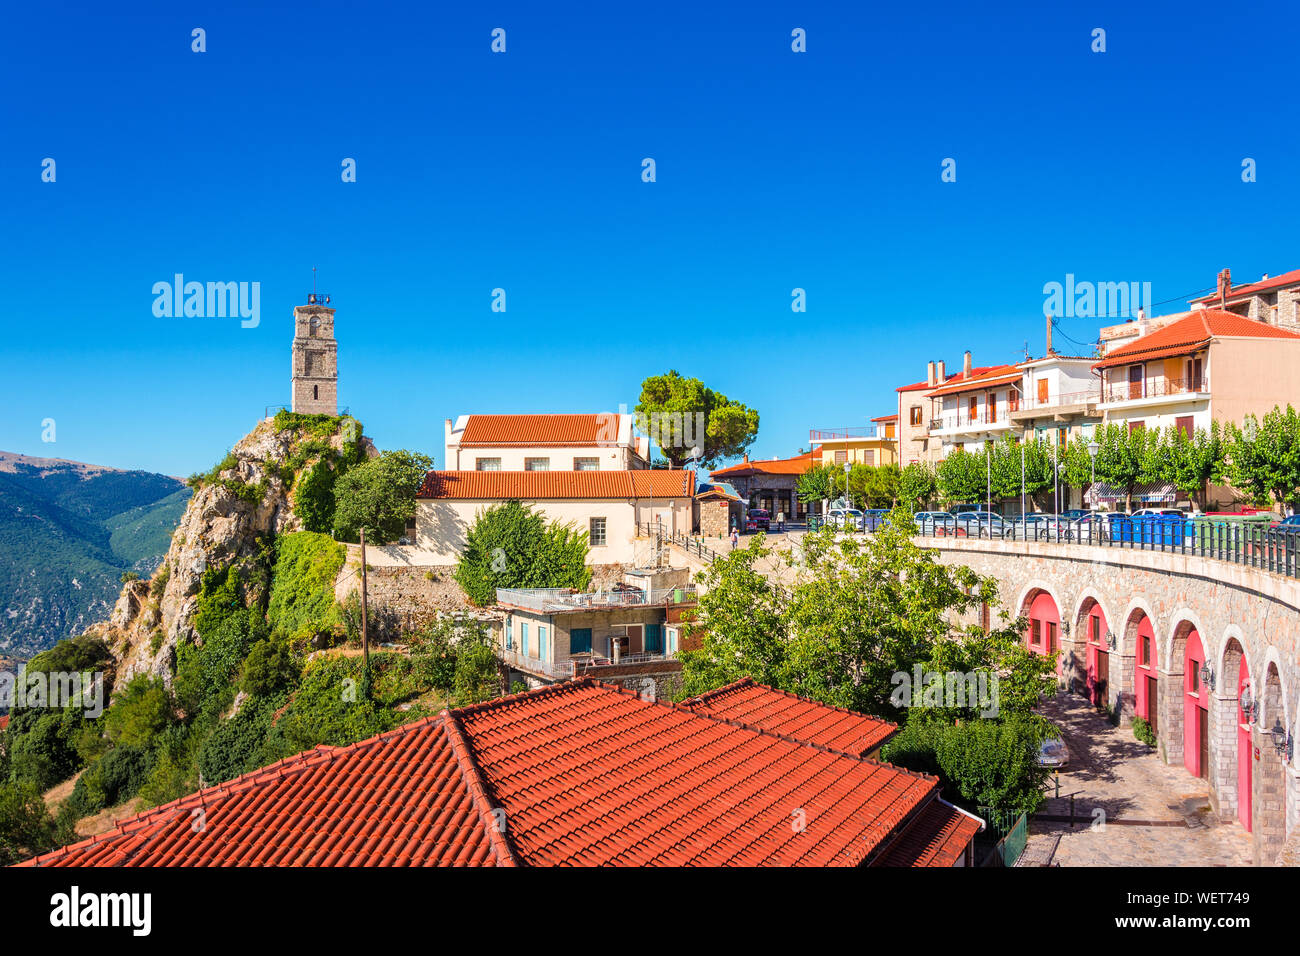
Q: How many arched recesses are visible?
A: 6